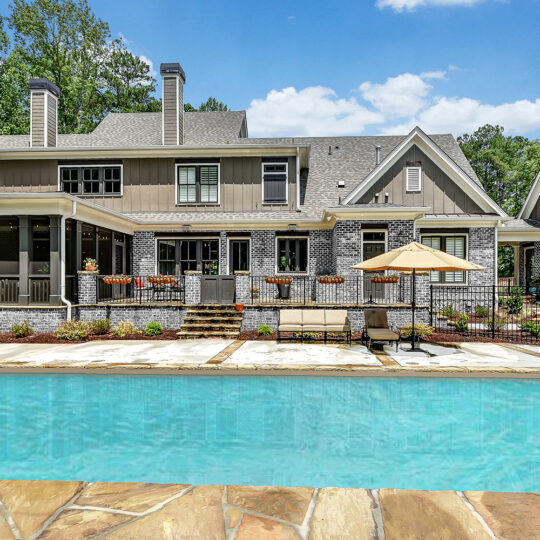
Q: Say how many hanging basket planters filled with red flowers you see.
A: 5